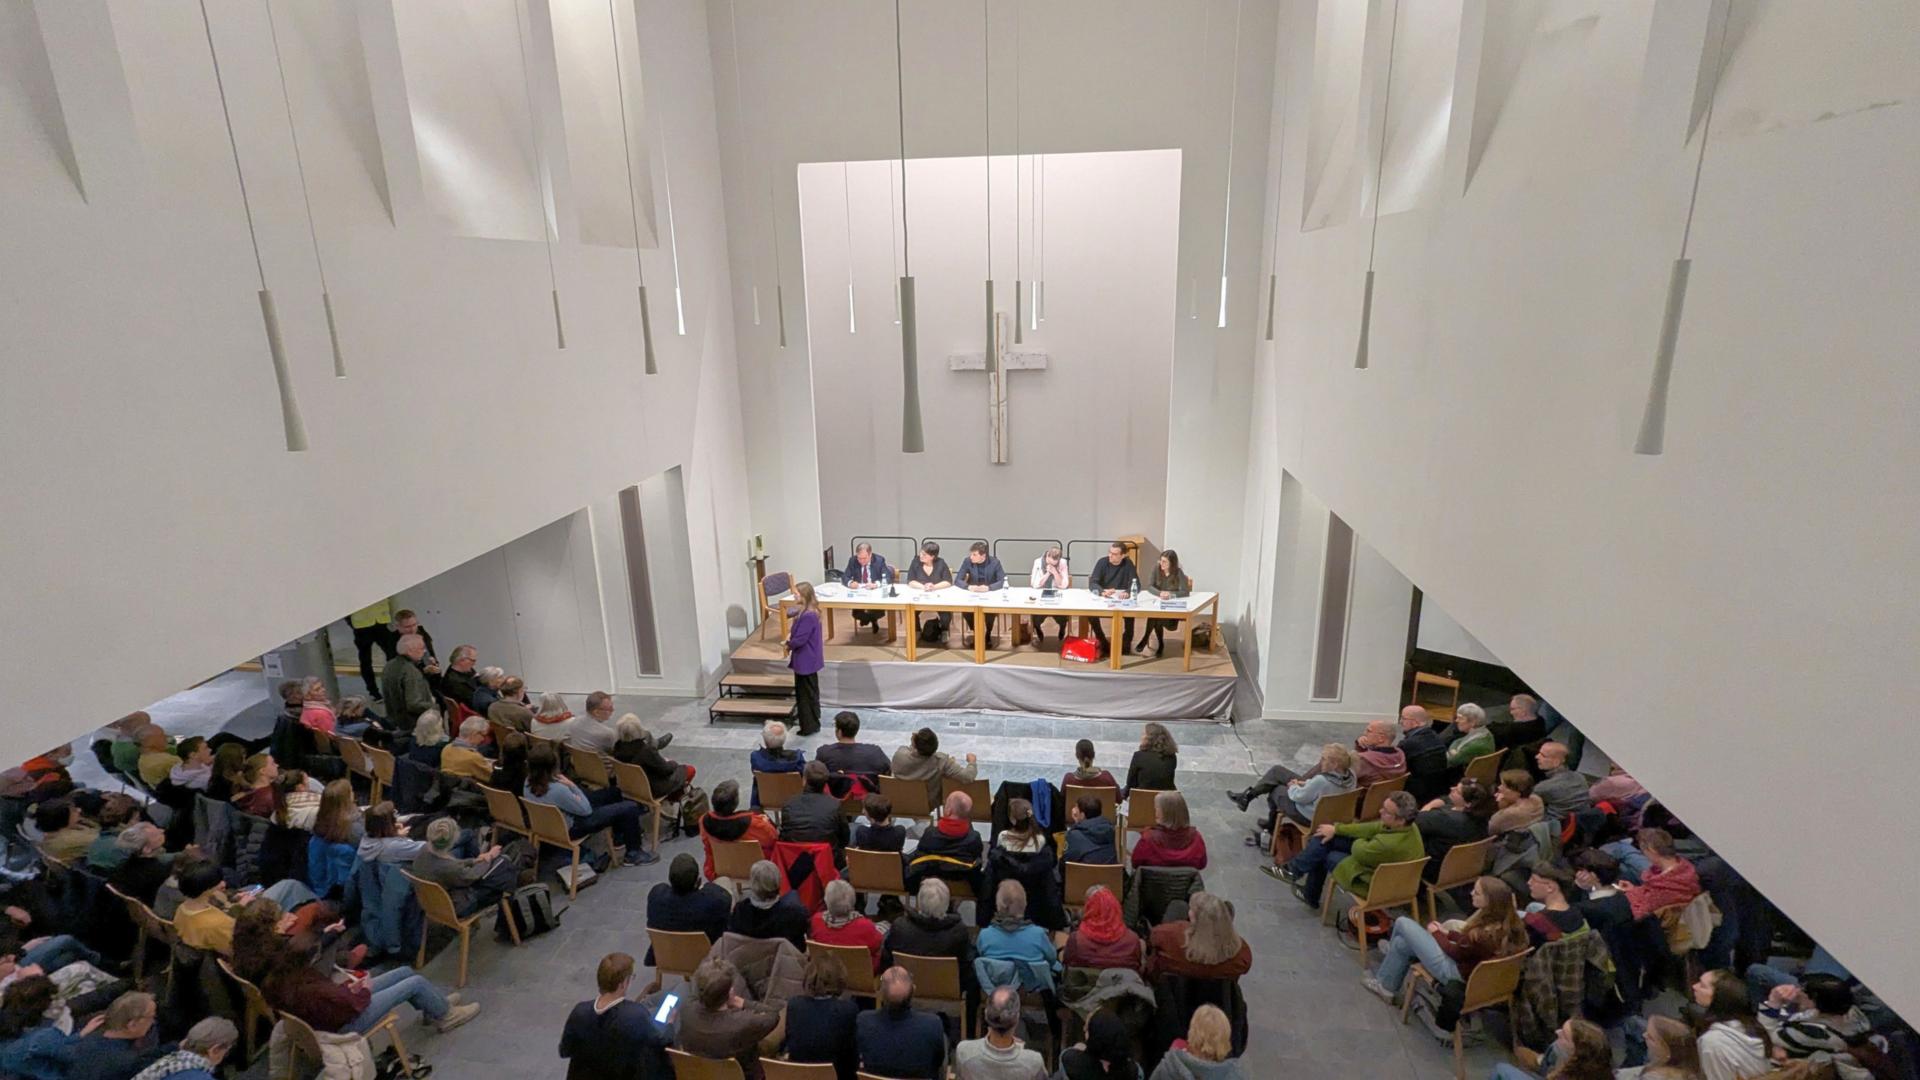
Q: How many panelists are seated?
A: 6